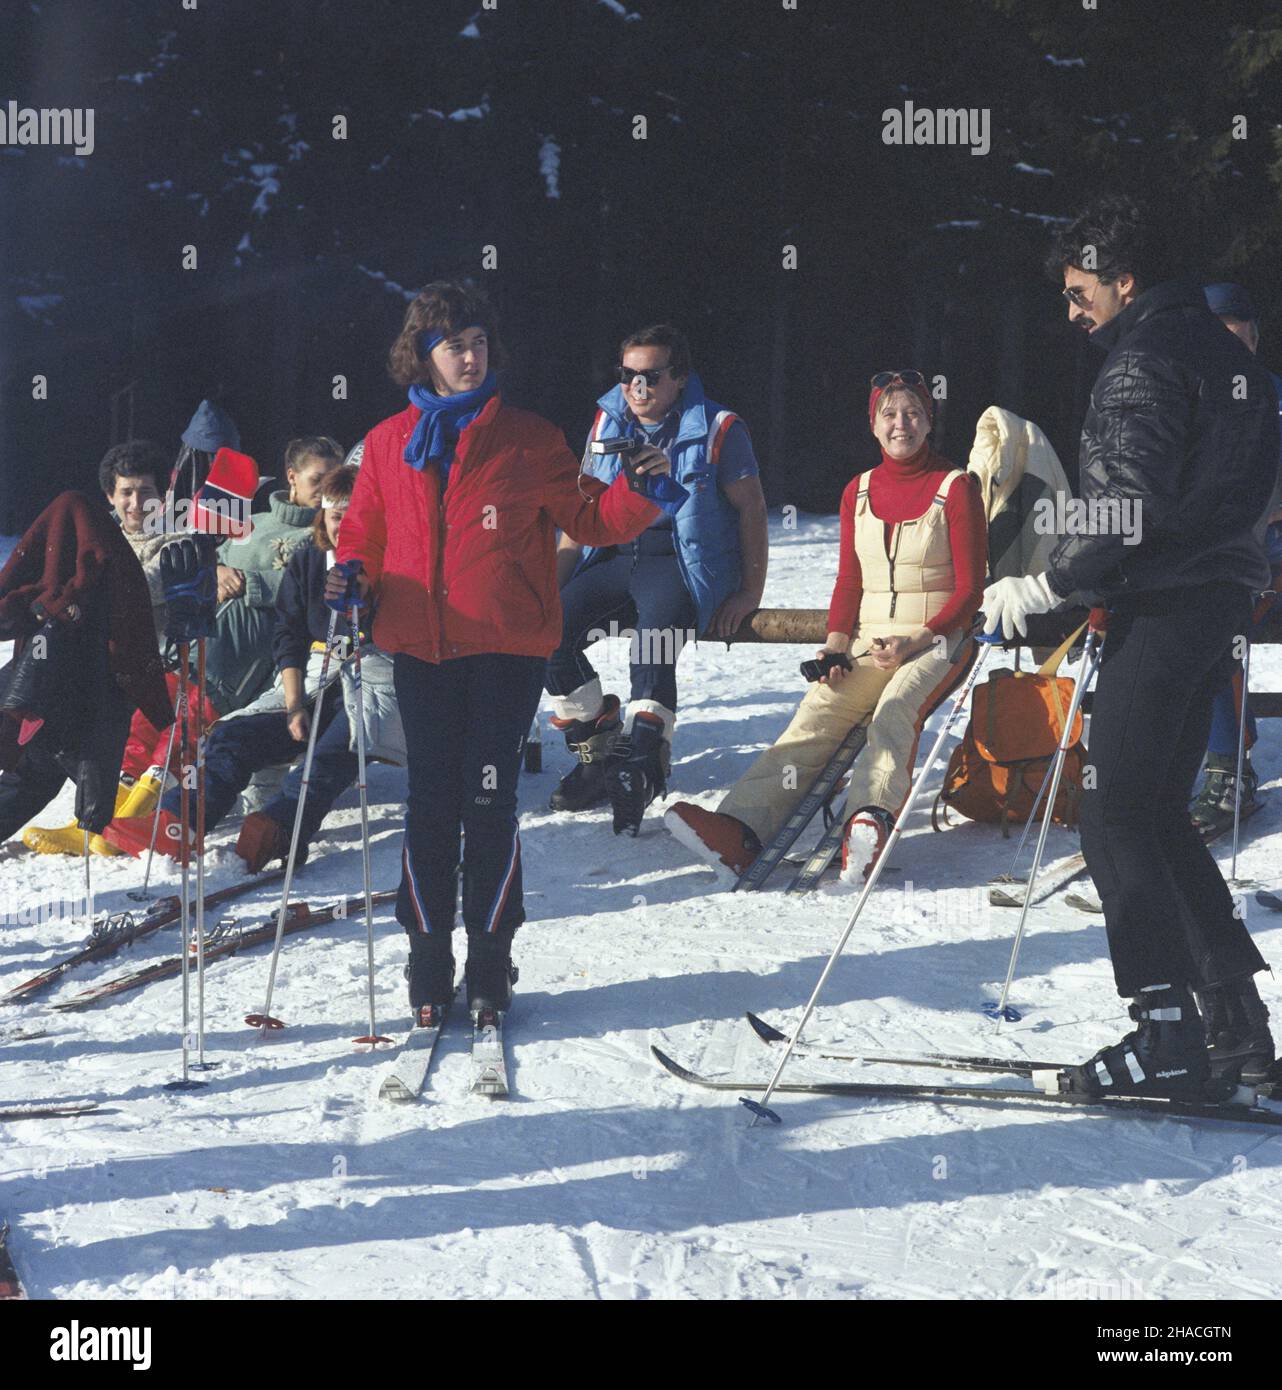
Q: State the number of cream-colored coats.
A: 1